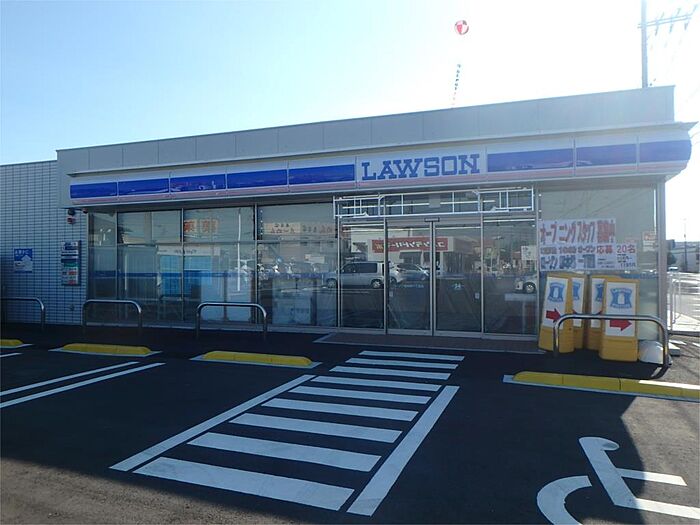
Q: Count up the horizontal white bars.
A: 9